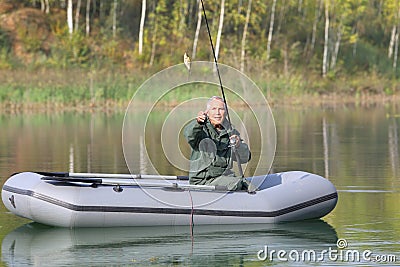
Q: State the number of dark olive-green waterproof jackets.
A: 1